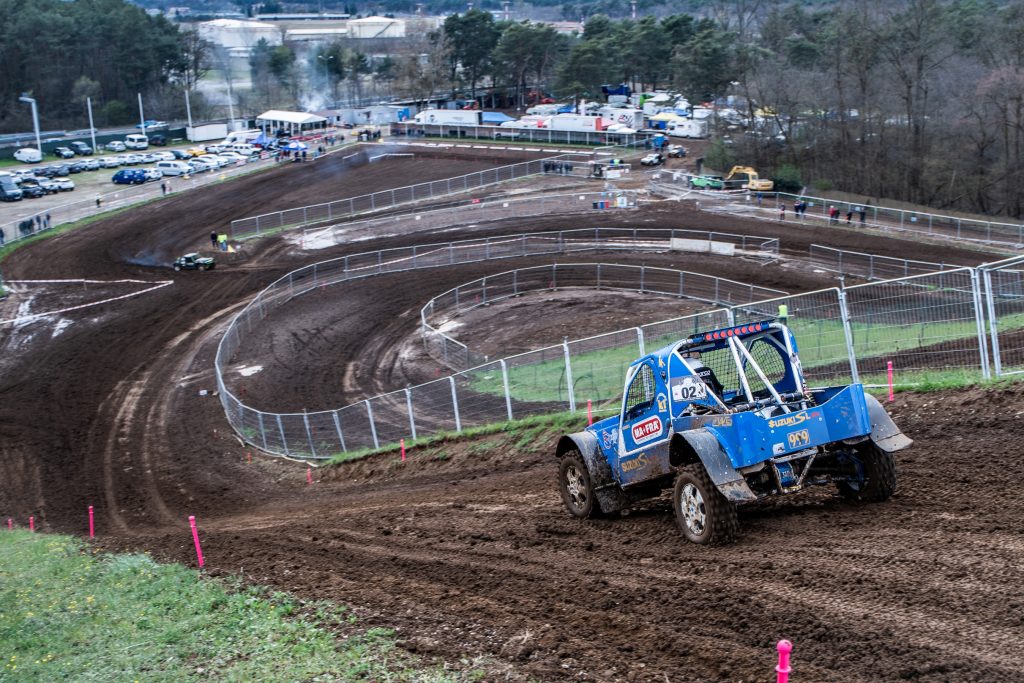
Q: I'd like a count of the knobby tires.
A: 3